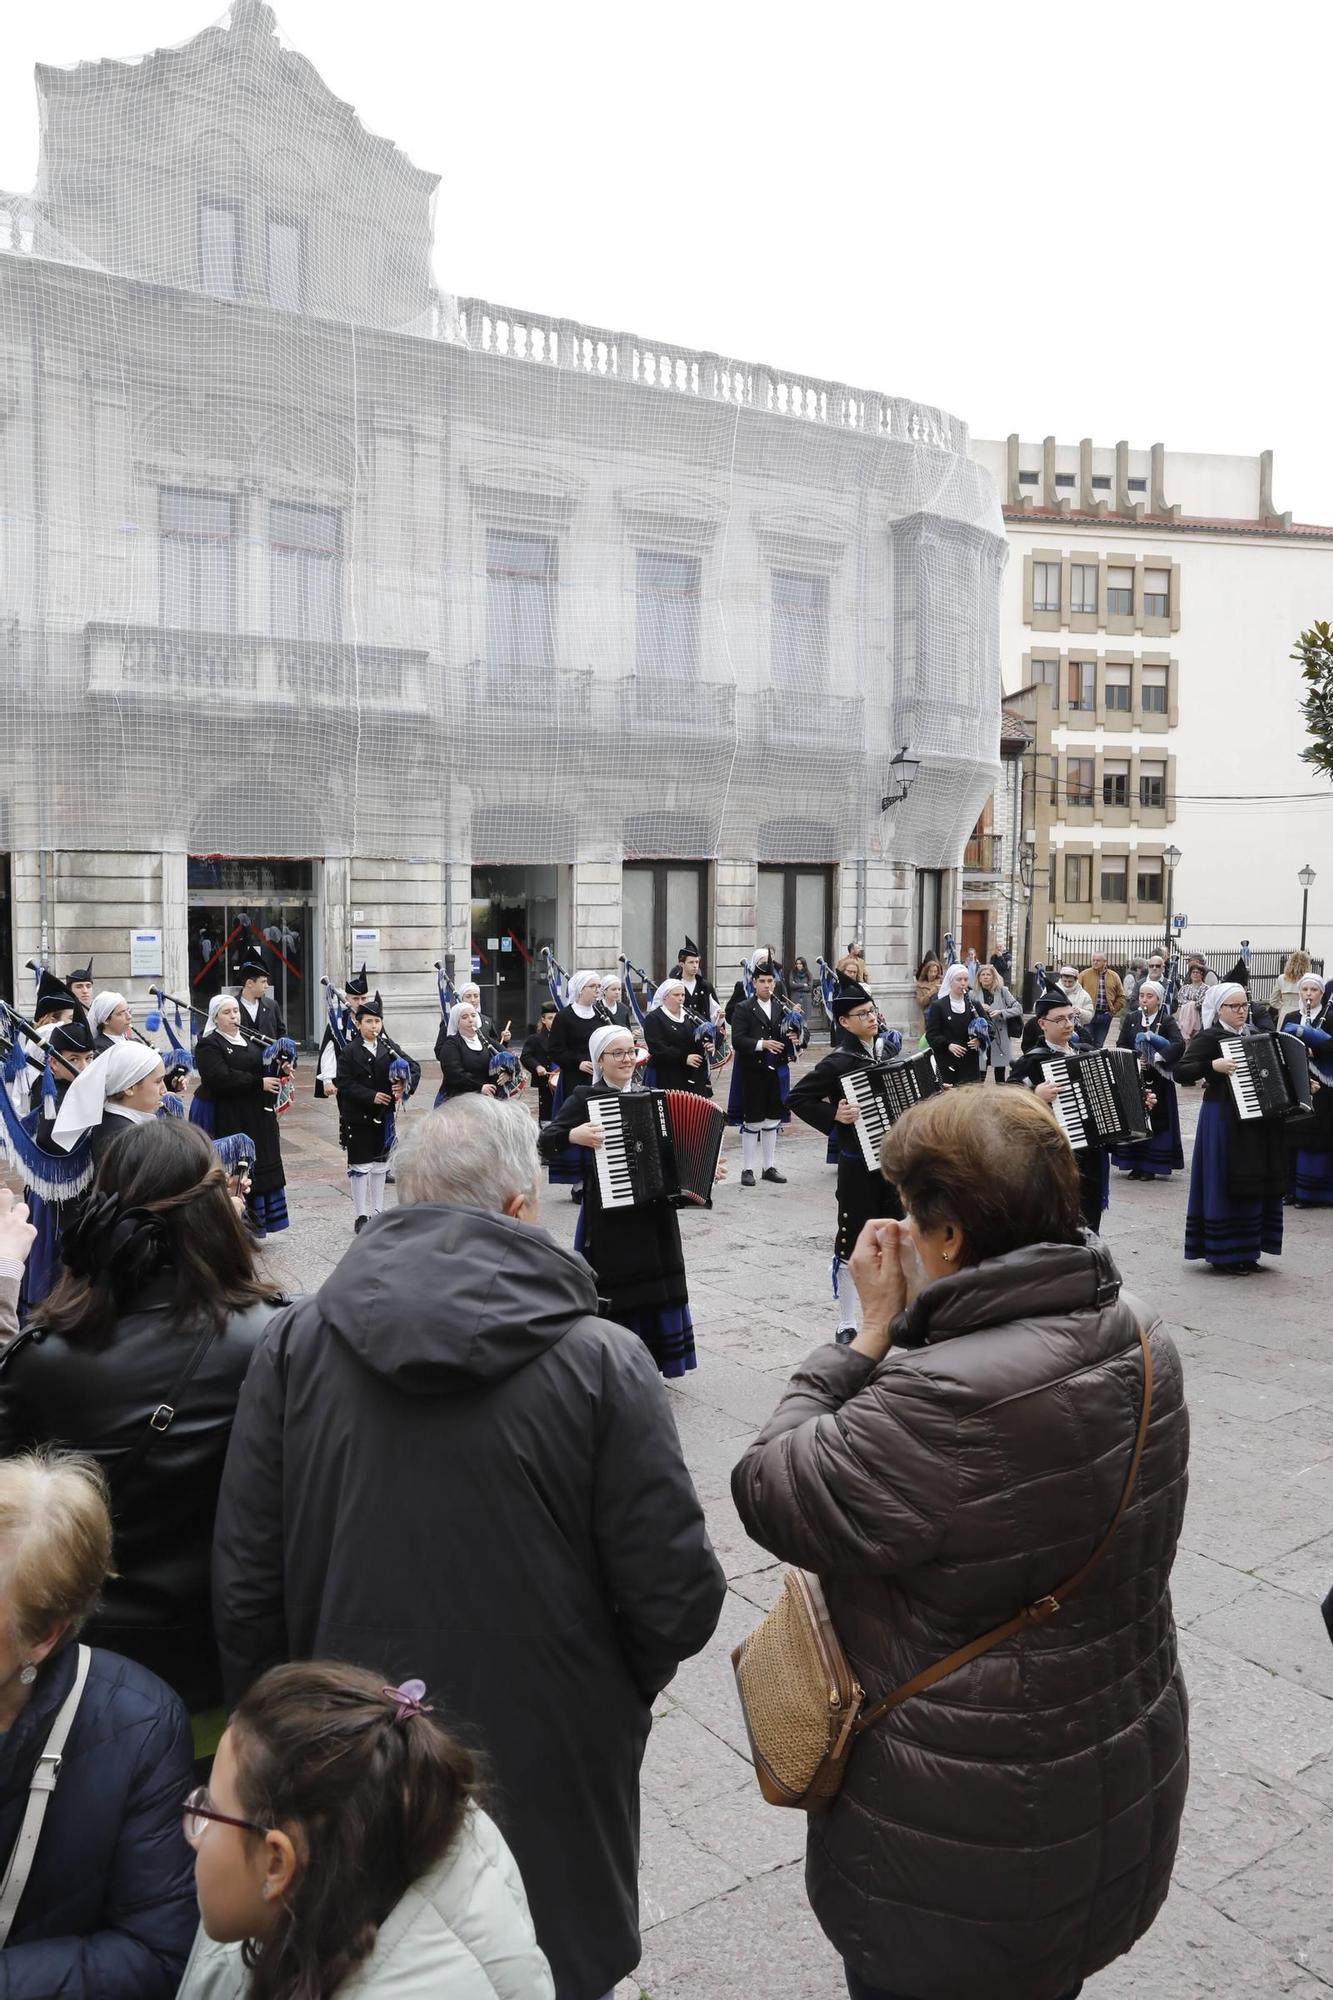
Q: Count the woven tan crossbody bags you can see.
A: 1